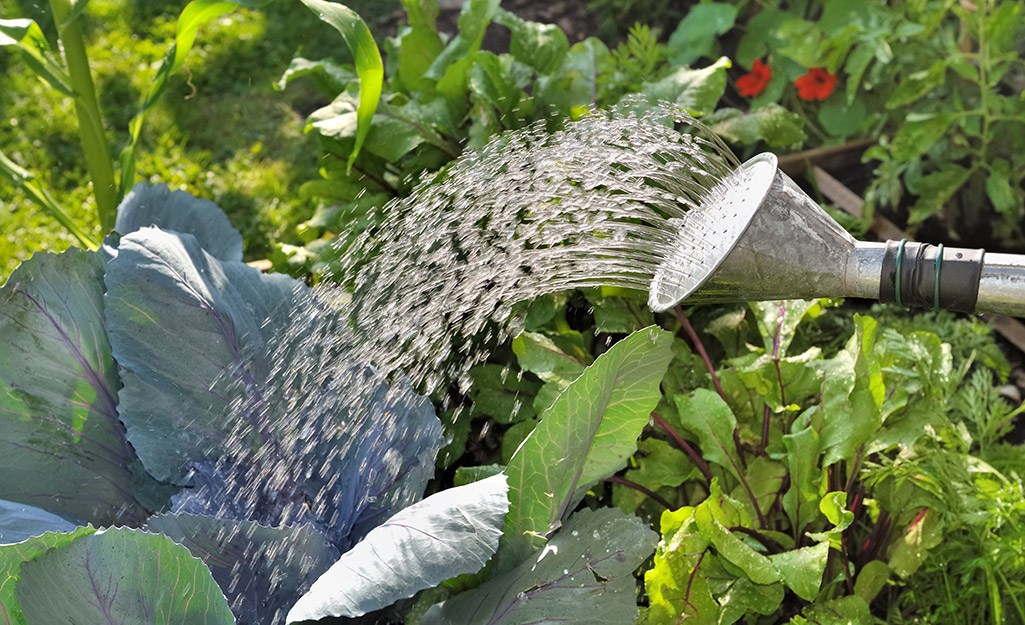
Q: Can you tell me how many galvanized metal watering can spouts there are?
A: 1